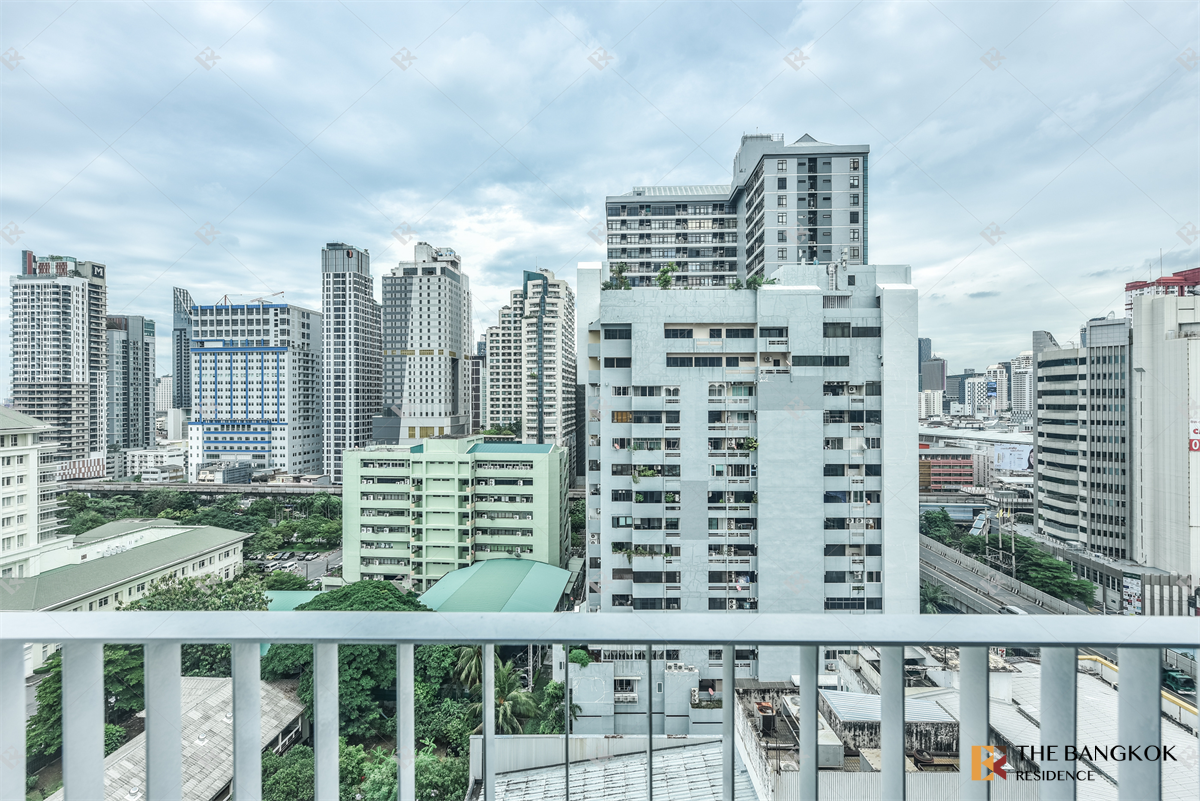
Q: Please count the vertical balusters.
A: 15